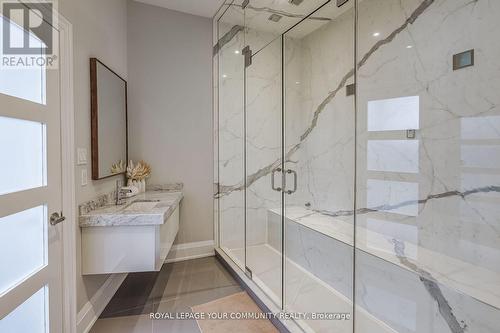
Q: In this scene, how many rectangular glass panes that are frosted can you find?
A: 4